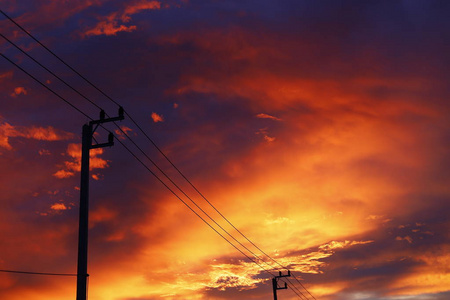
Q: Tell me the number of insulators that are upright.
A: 6